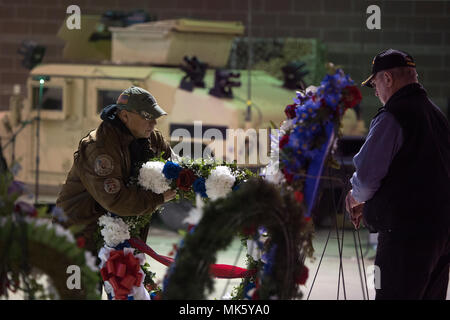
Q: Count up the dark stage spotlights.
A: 4